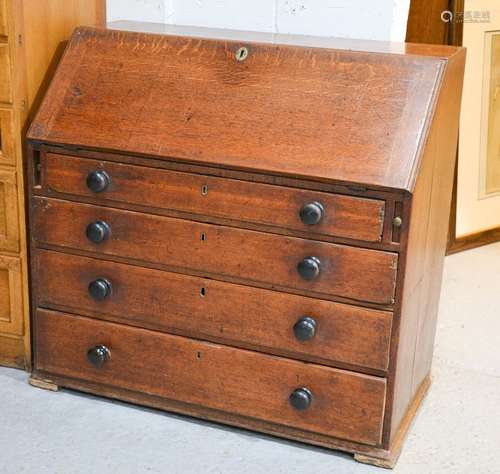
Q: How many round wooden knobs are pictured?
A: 8